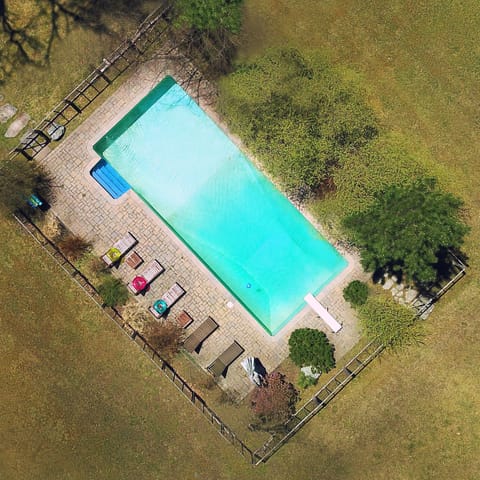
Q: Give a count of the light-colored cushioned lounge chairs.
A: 3